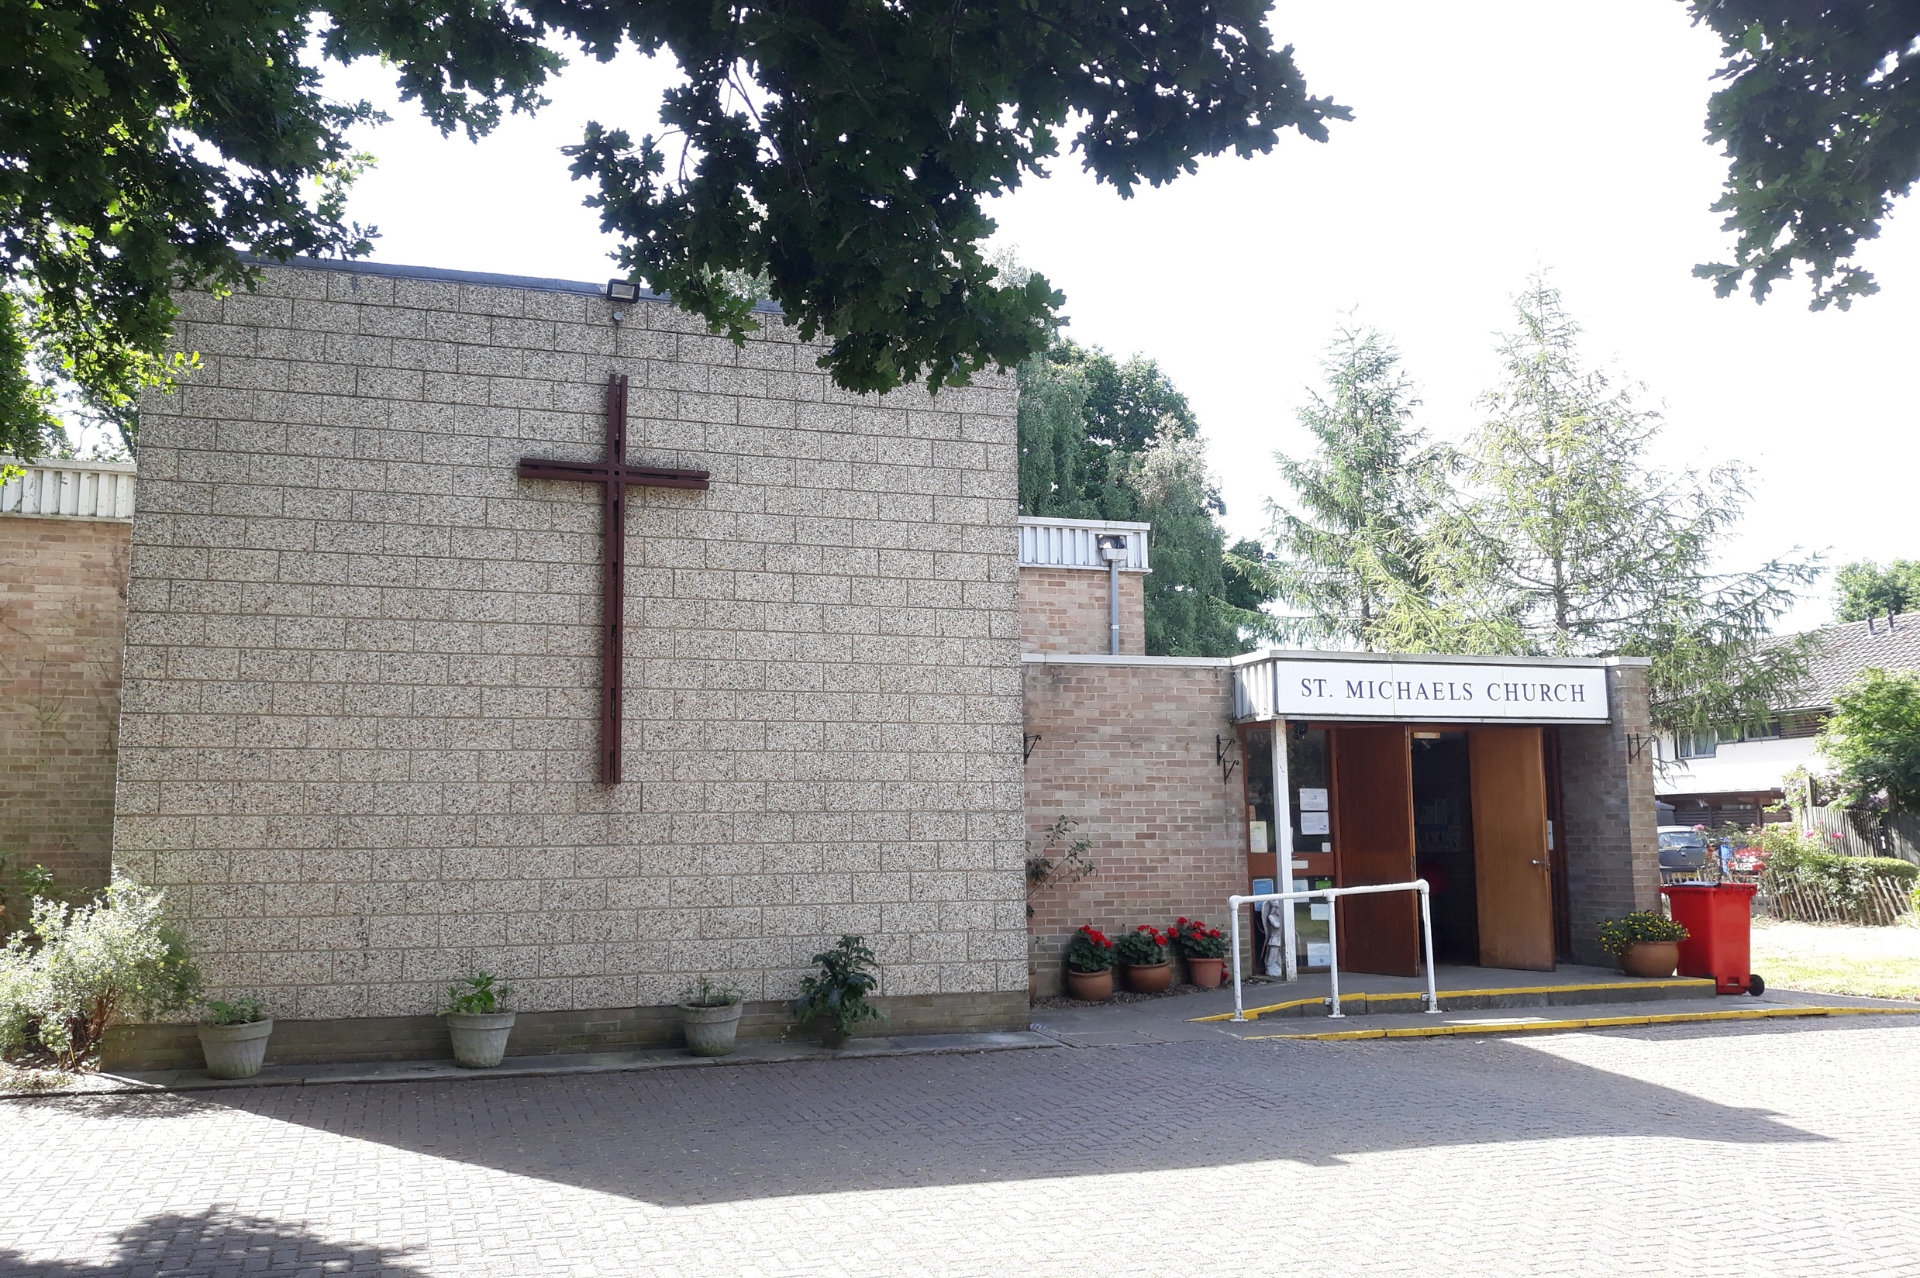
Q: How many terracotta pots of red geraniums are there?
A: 3